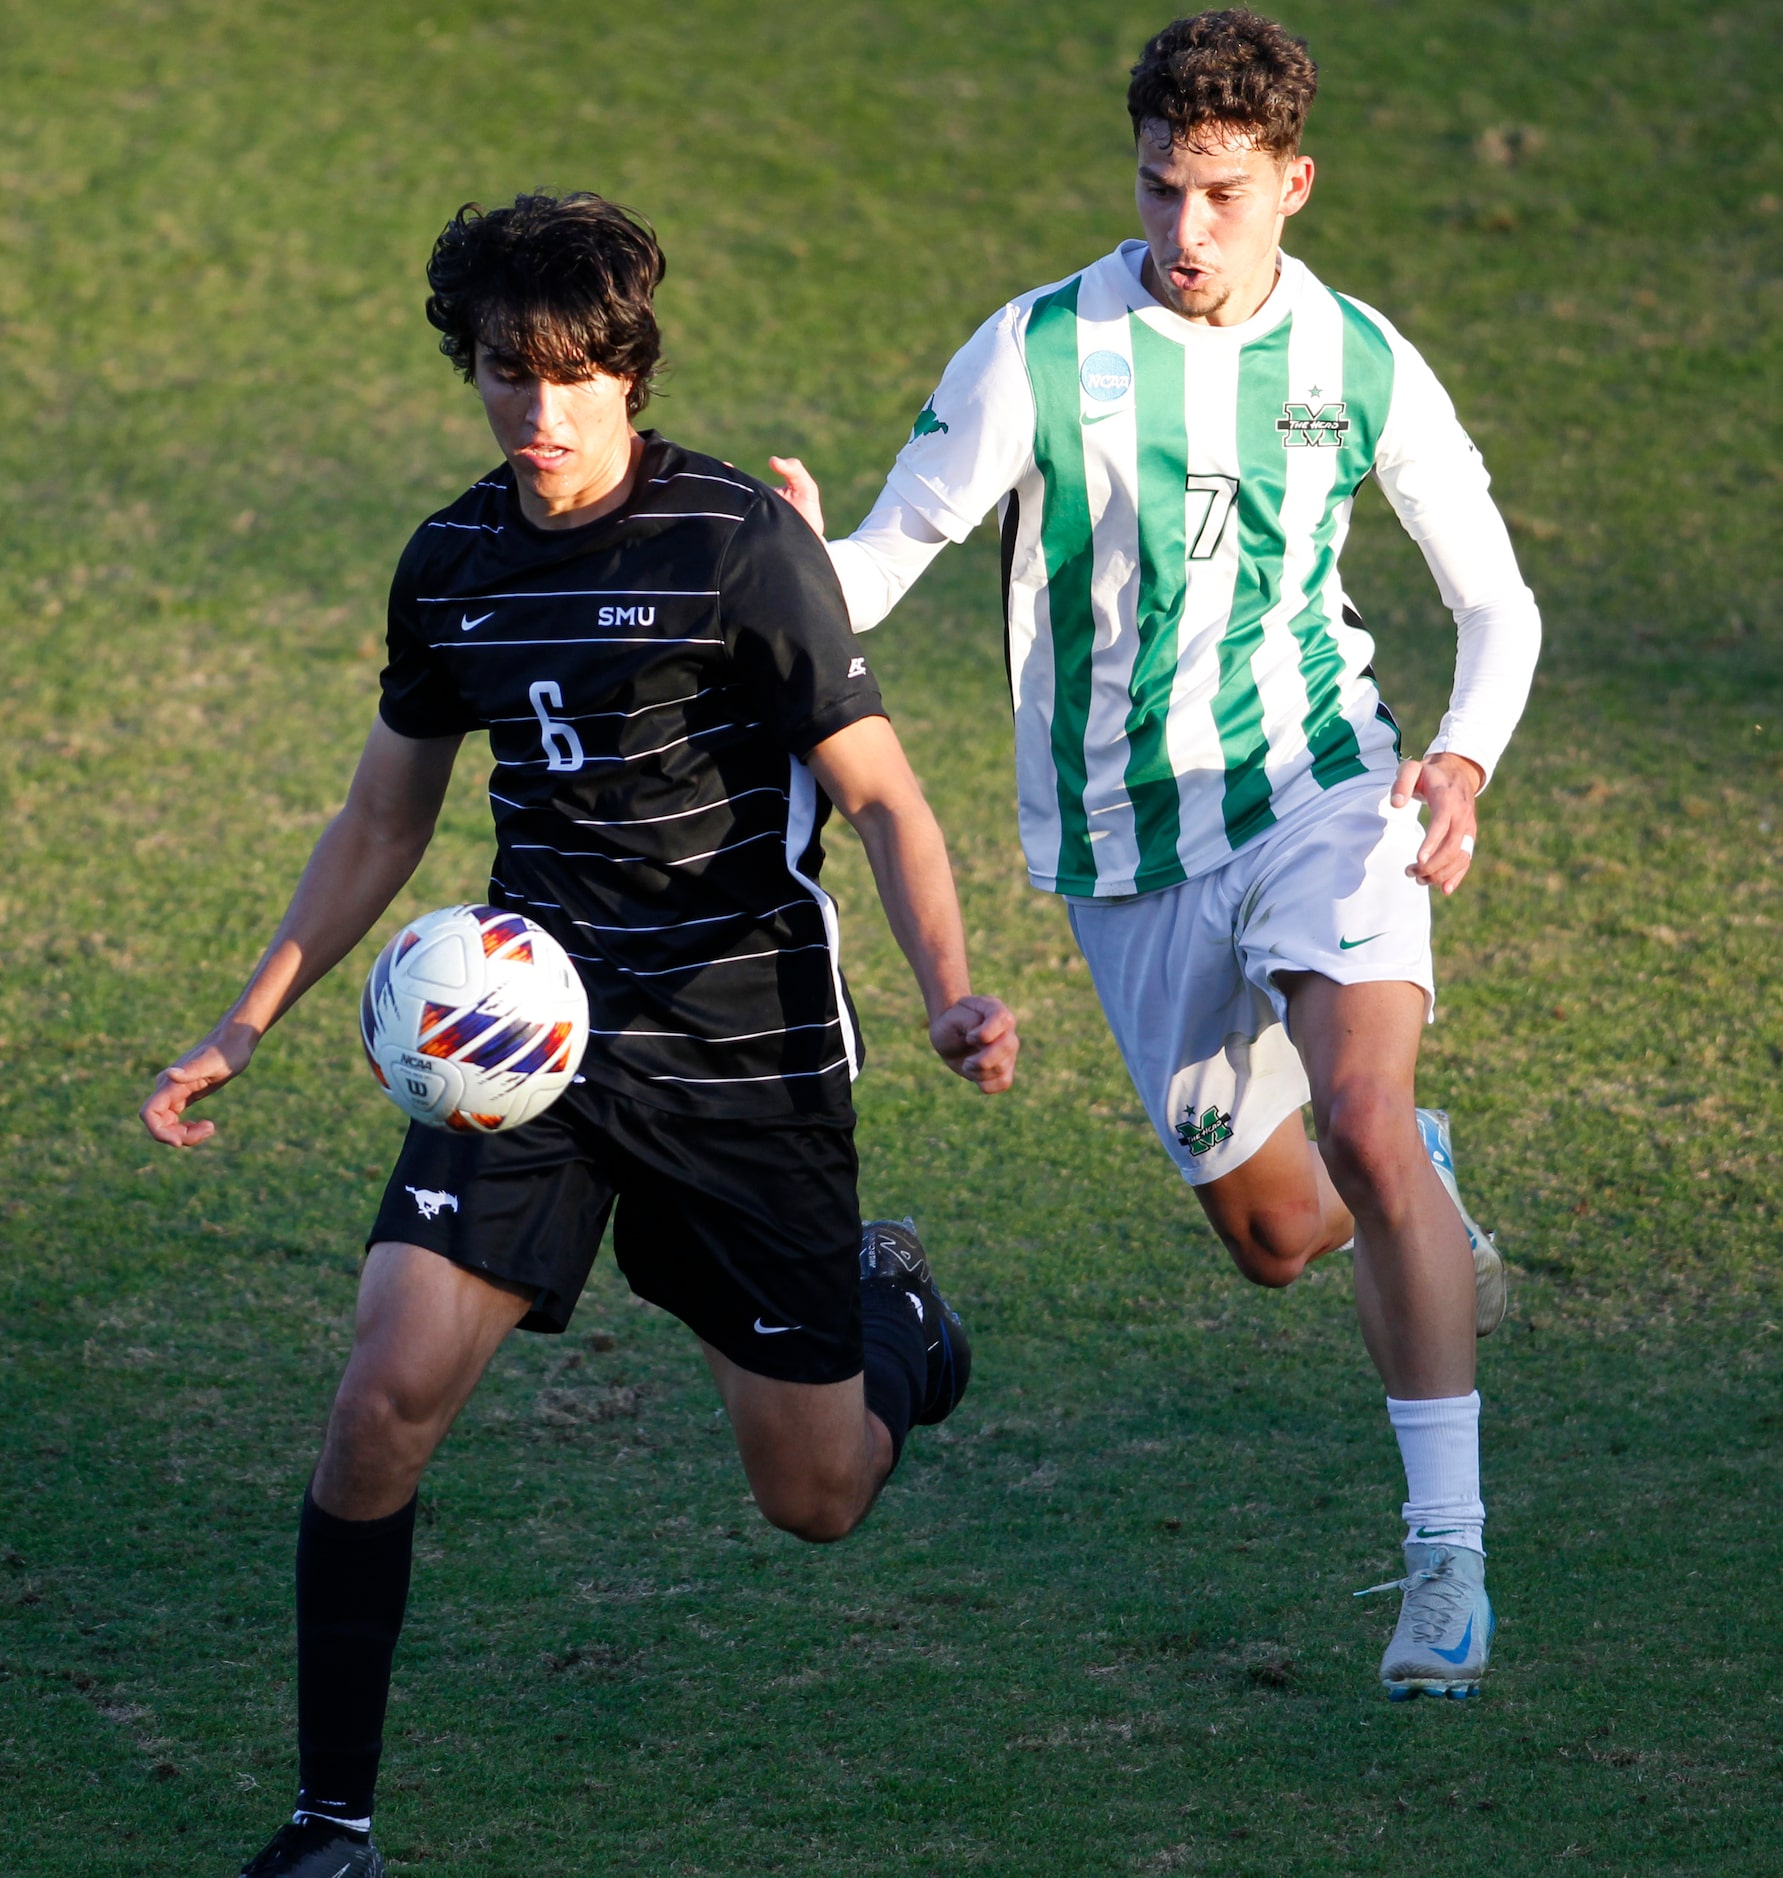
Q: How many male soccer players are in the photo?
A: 2